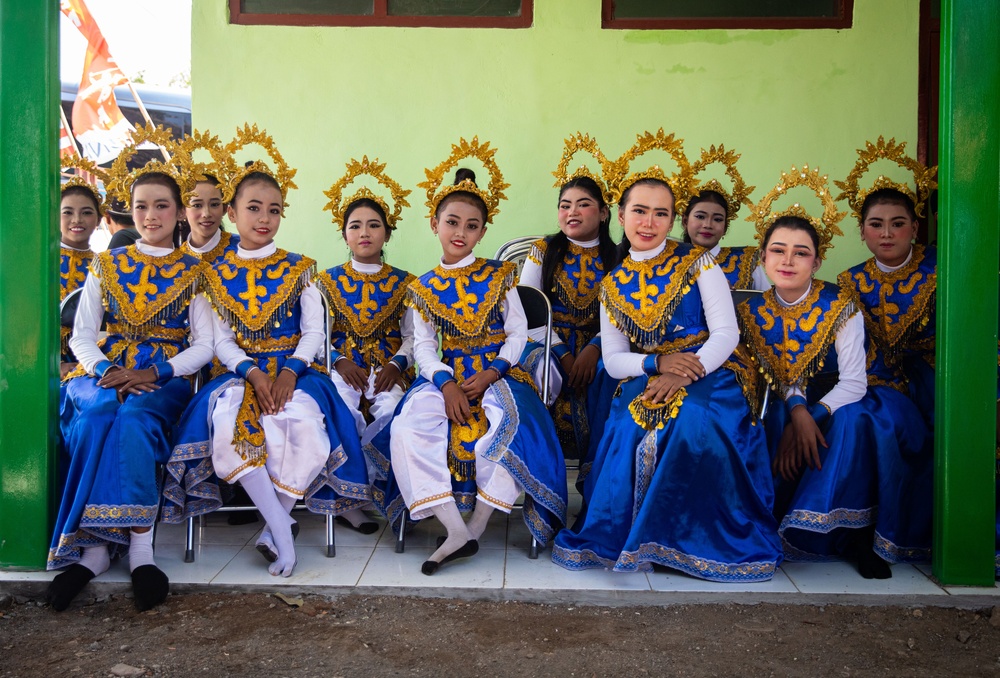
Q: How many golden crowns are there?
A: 11